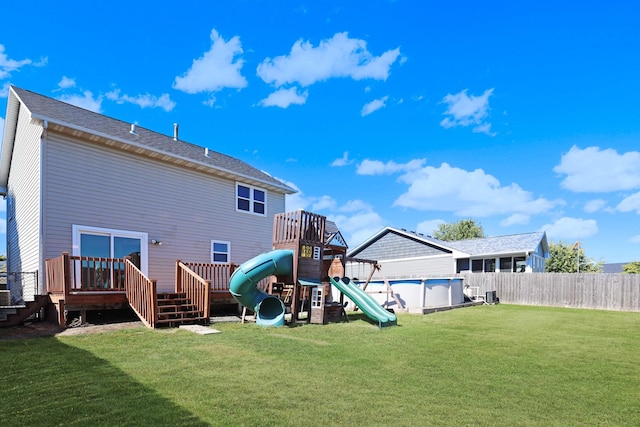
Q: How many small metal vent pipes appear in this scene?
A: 3